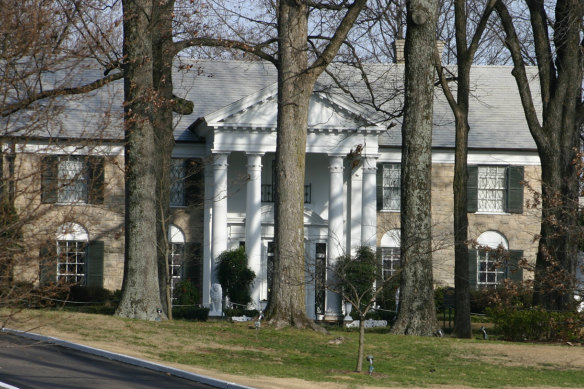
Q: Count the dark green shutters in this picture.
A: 12